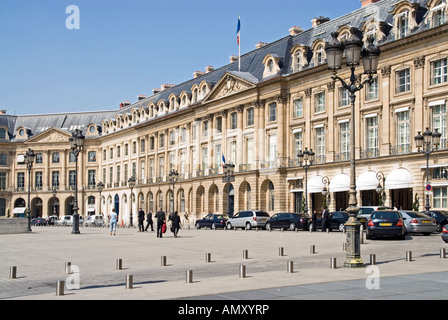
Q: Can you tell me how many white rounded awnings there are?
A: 4